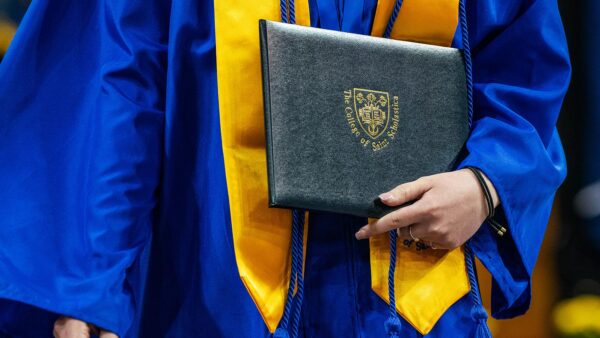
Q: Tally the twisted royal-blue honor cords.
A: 4